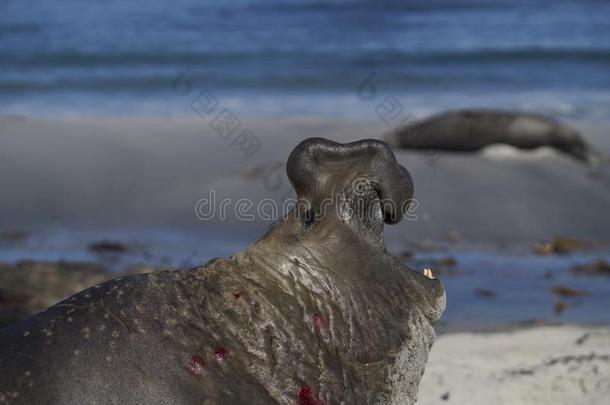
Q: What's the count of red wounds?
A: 5